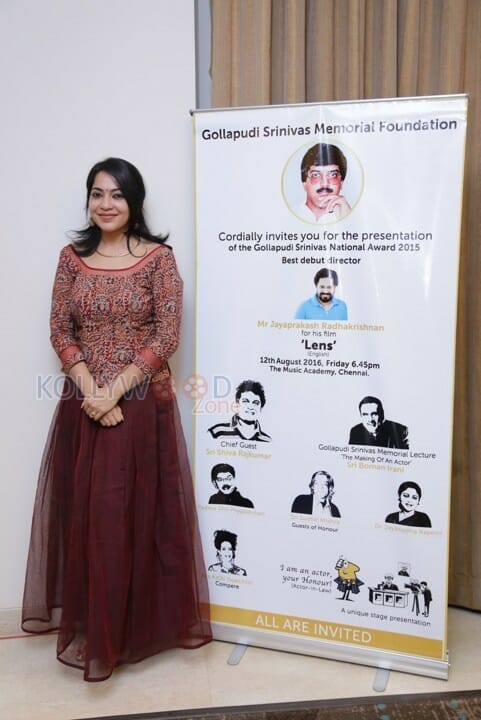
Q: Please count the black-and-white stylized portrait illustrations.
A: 6